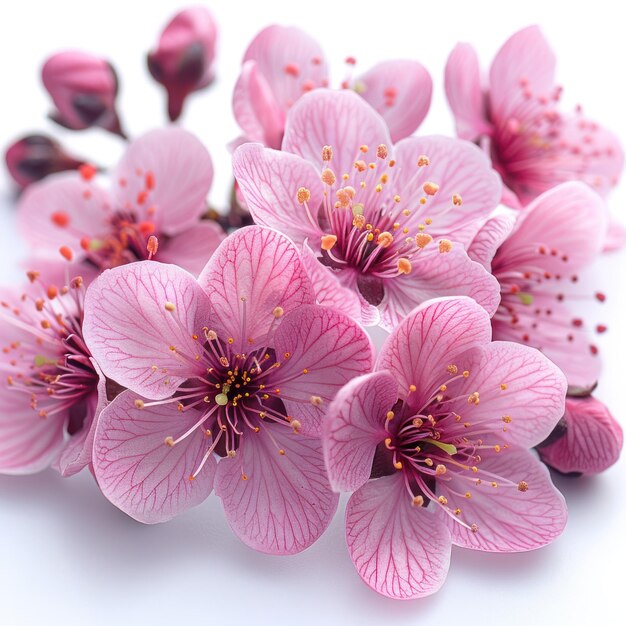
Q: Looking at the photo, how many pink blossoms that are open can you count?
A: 8